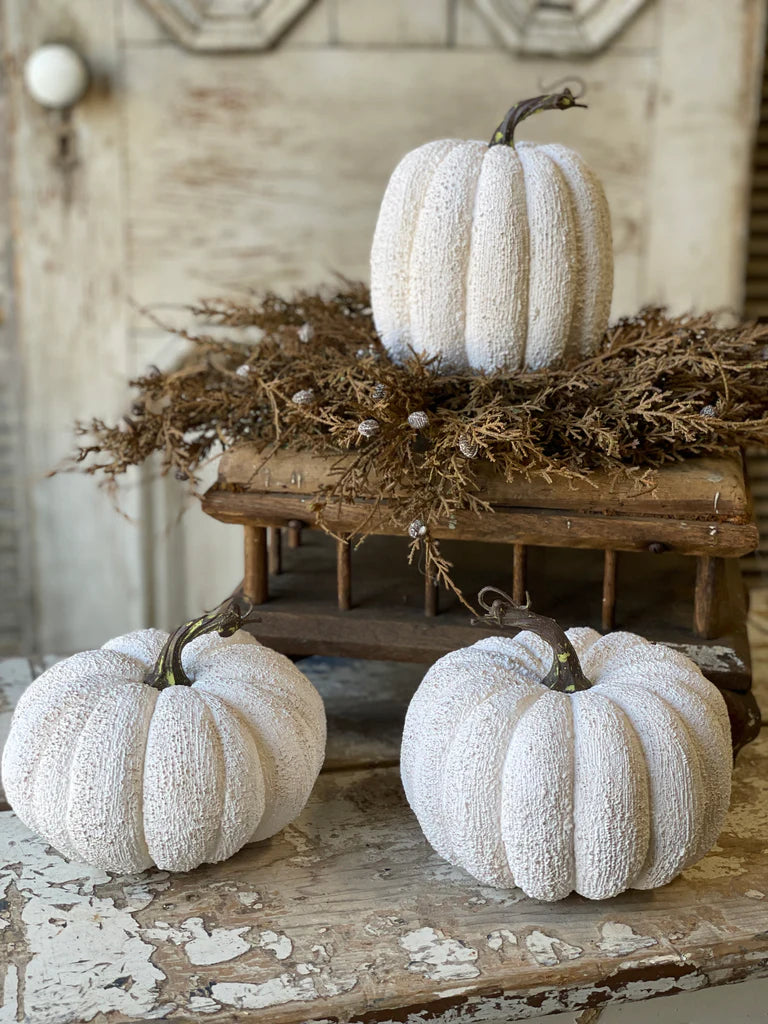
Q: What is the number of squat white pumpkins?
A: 2